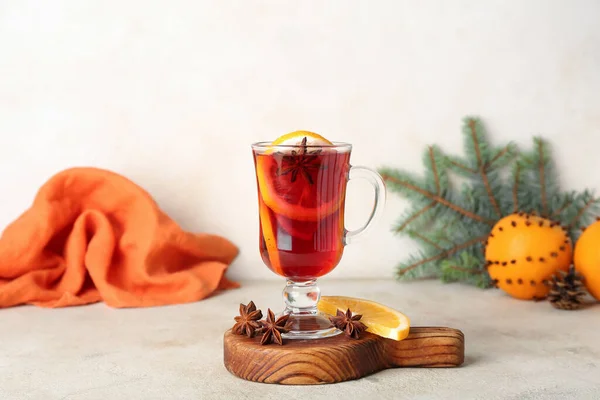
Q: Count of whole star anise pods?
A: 4